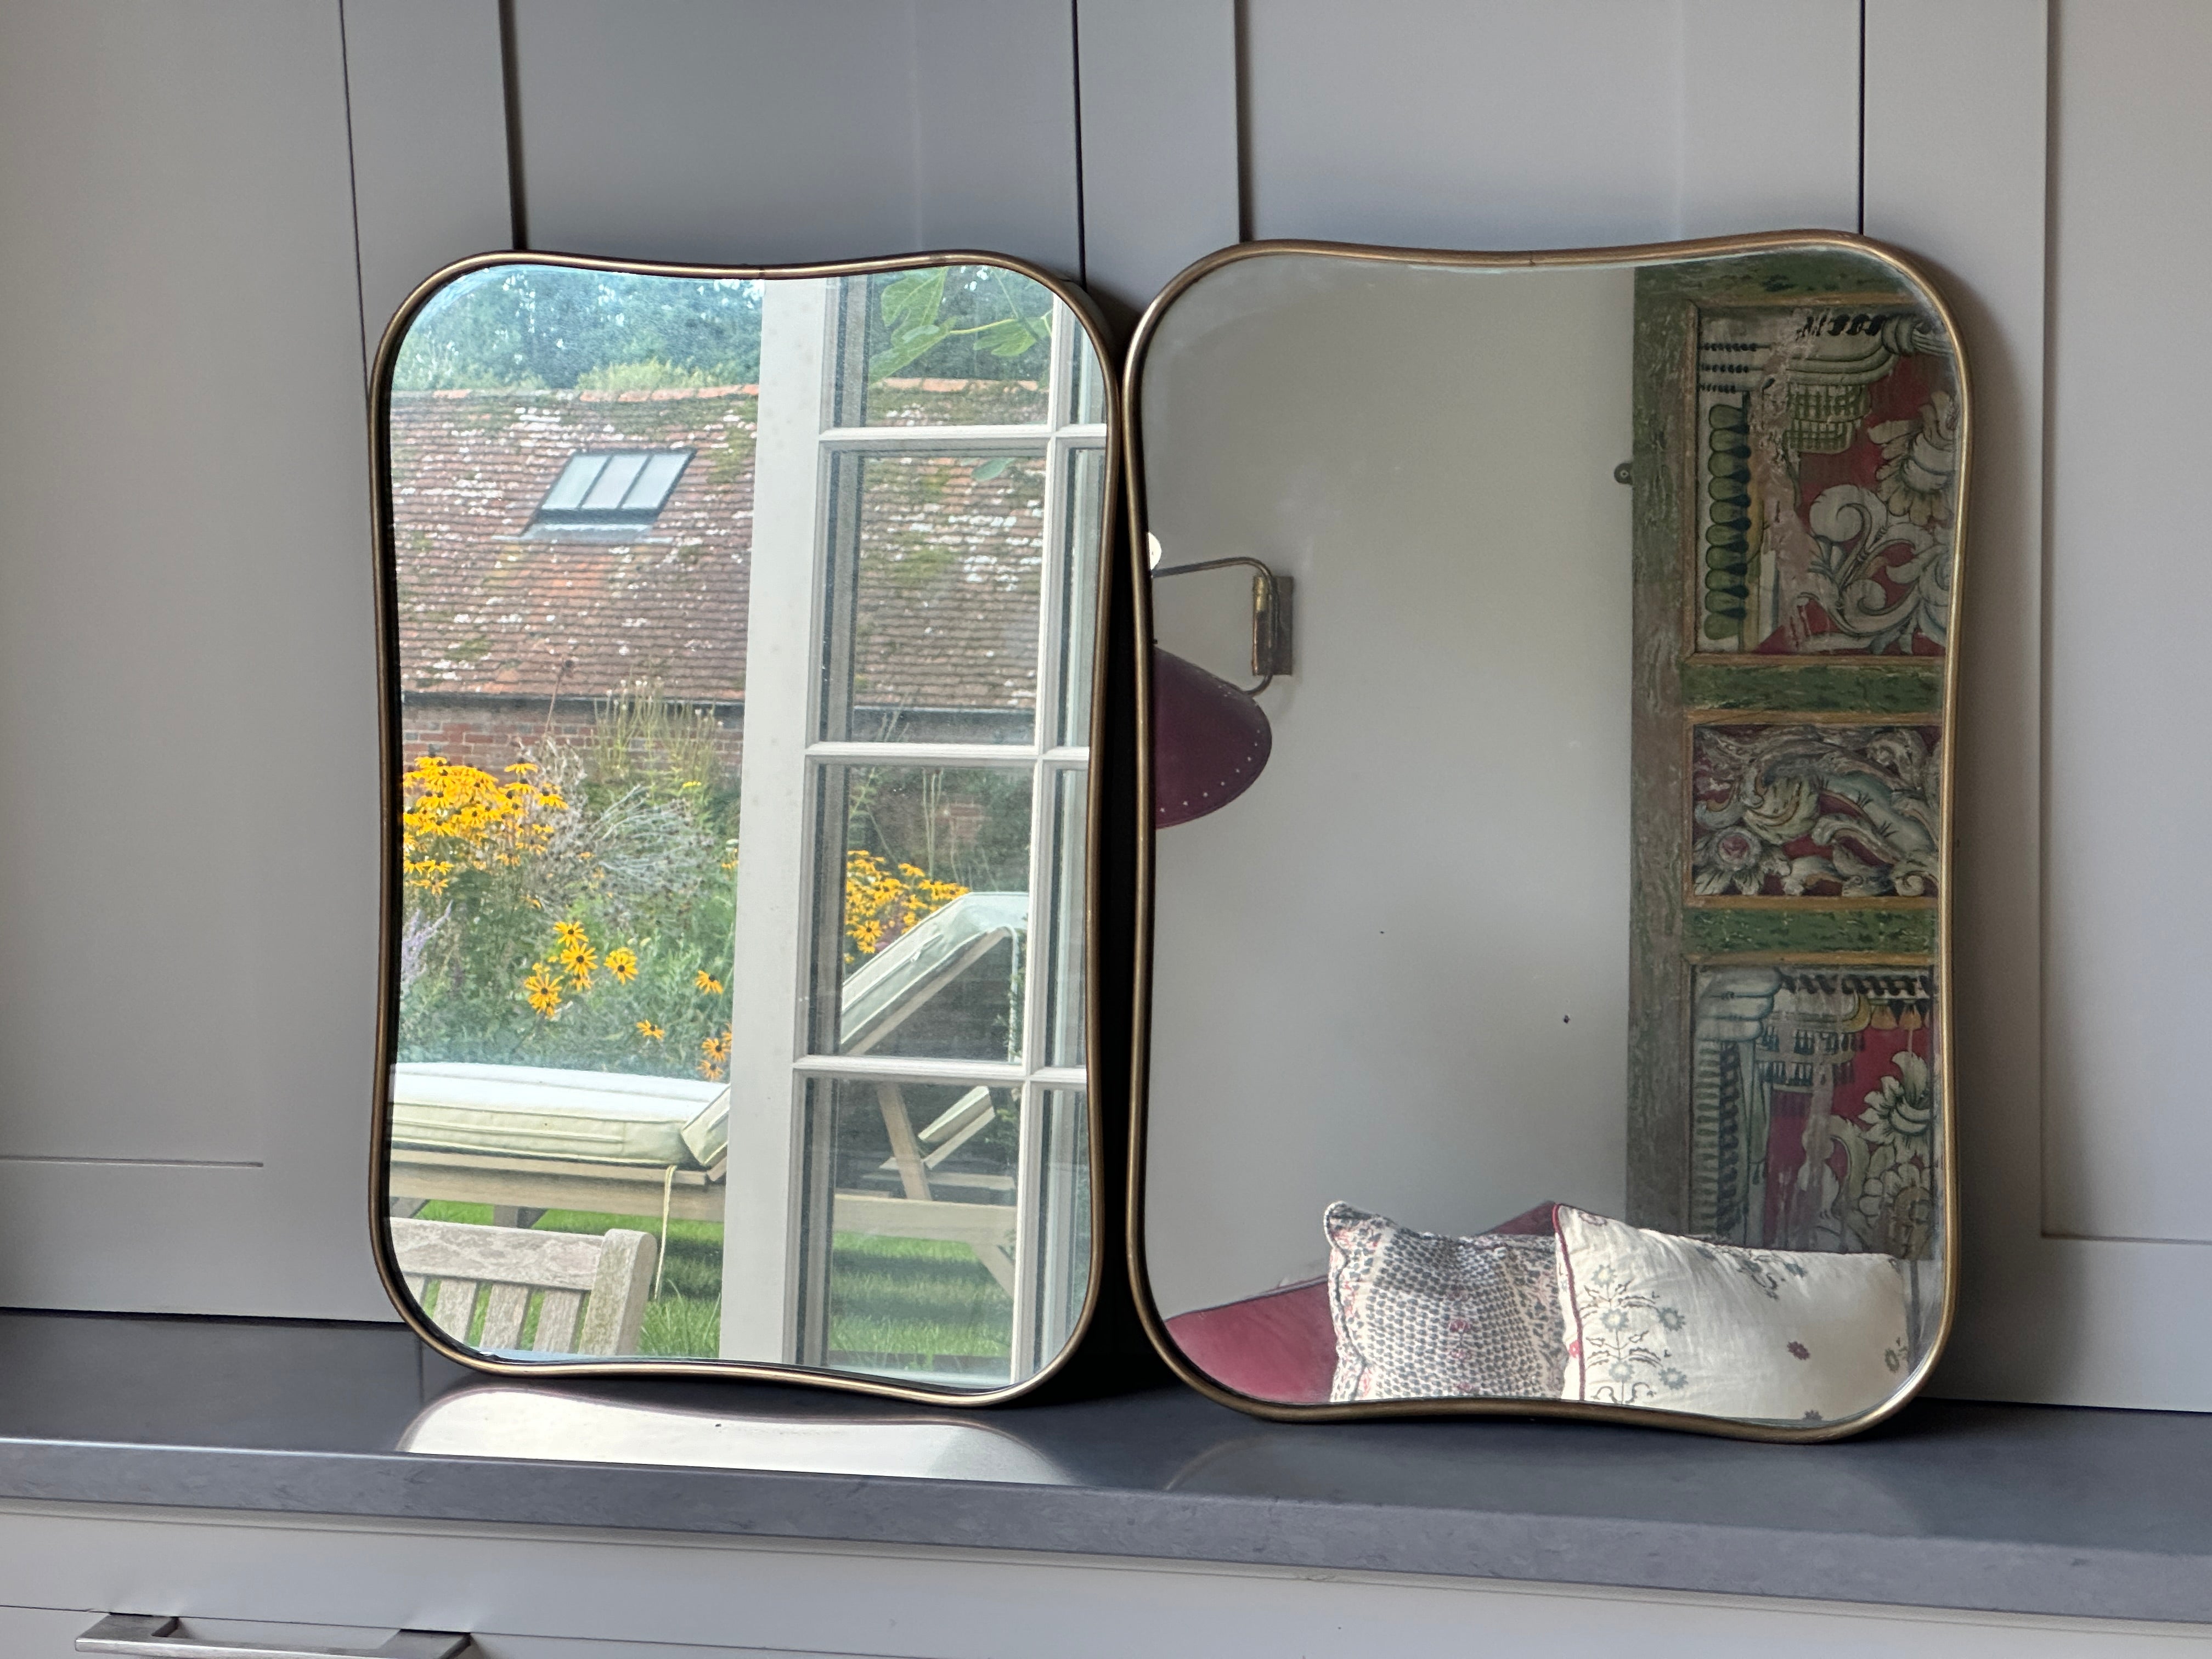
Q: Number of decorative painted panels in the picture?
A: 3